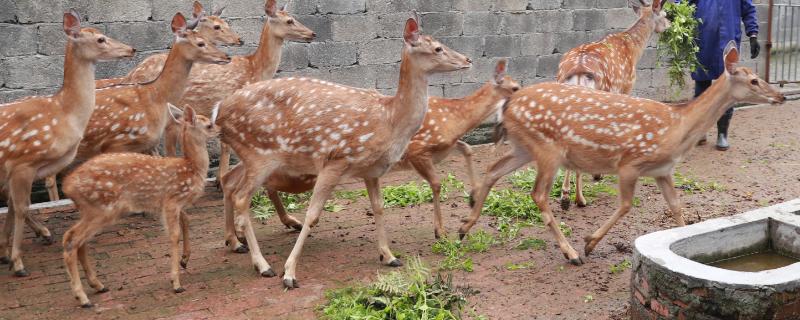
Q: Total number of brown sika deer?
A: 9